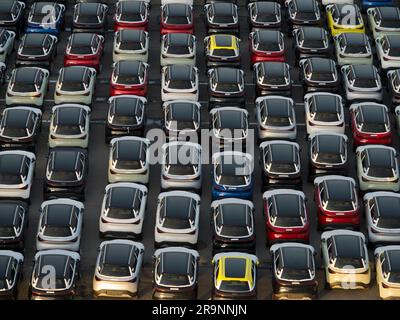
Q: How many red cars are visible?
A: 8